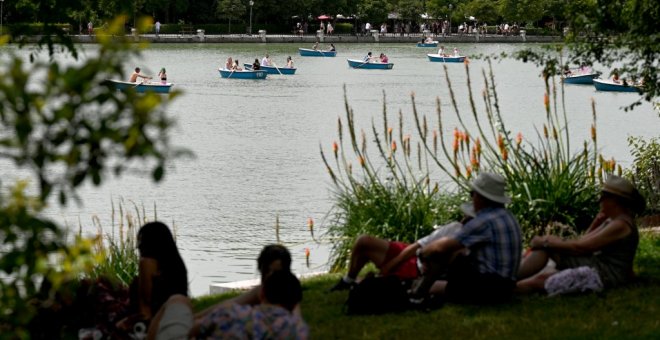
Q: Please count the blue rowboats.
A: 9